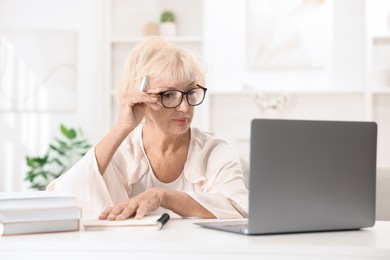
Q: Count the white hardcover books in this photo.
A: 3